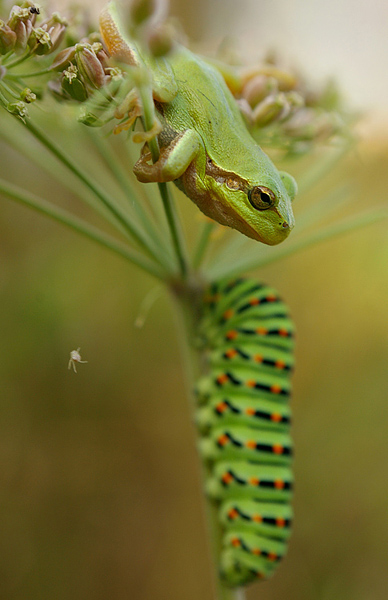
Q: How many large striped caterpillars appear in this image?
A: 1